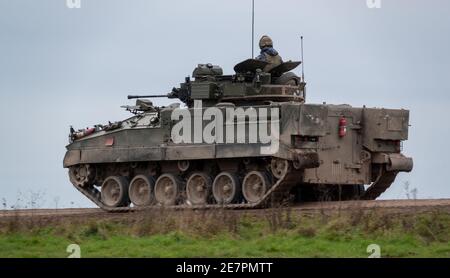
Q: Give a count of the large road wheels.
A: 6